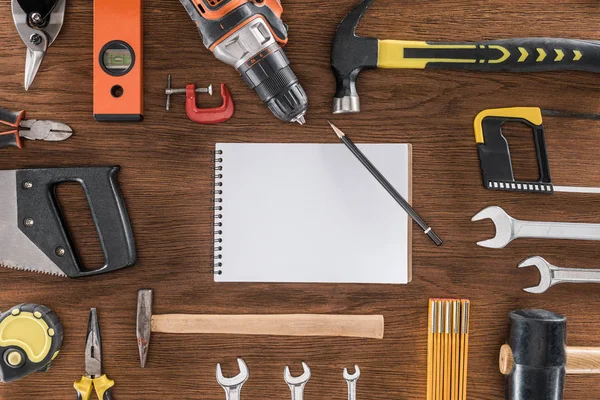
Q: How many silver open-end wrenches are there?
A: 5